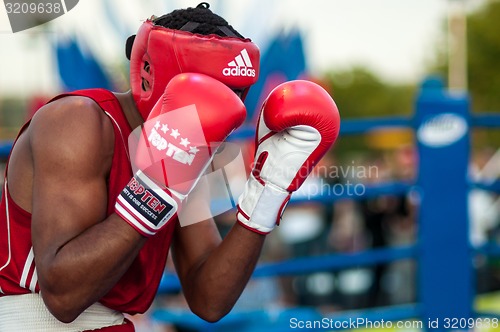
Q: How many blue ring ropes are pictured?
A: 4